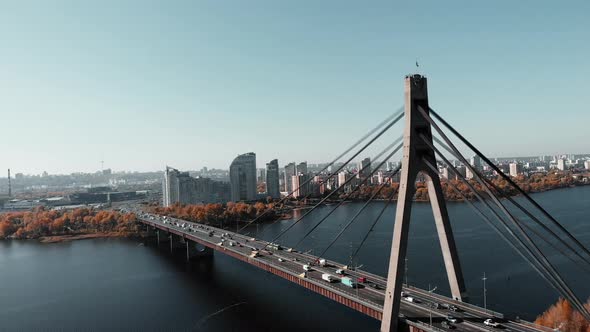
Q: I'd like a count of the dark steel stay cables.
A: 12